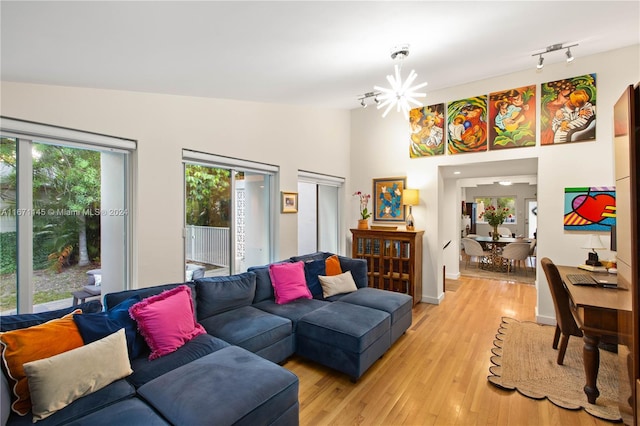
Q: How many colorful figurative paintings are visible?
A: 4